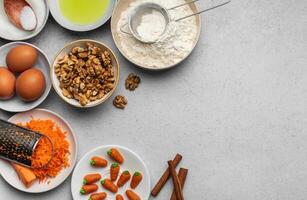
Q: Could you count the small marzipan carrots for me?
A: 11